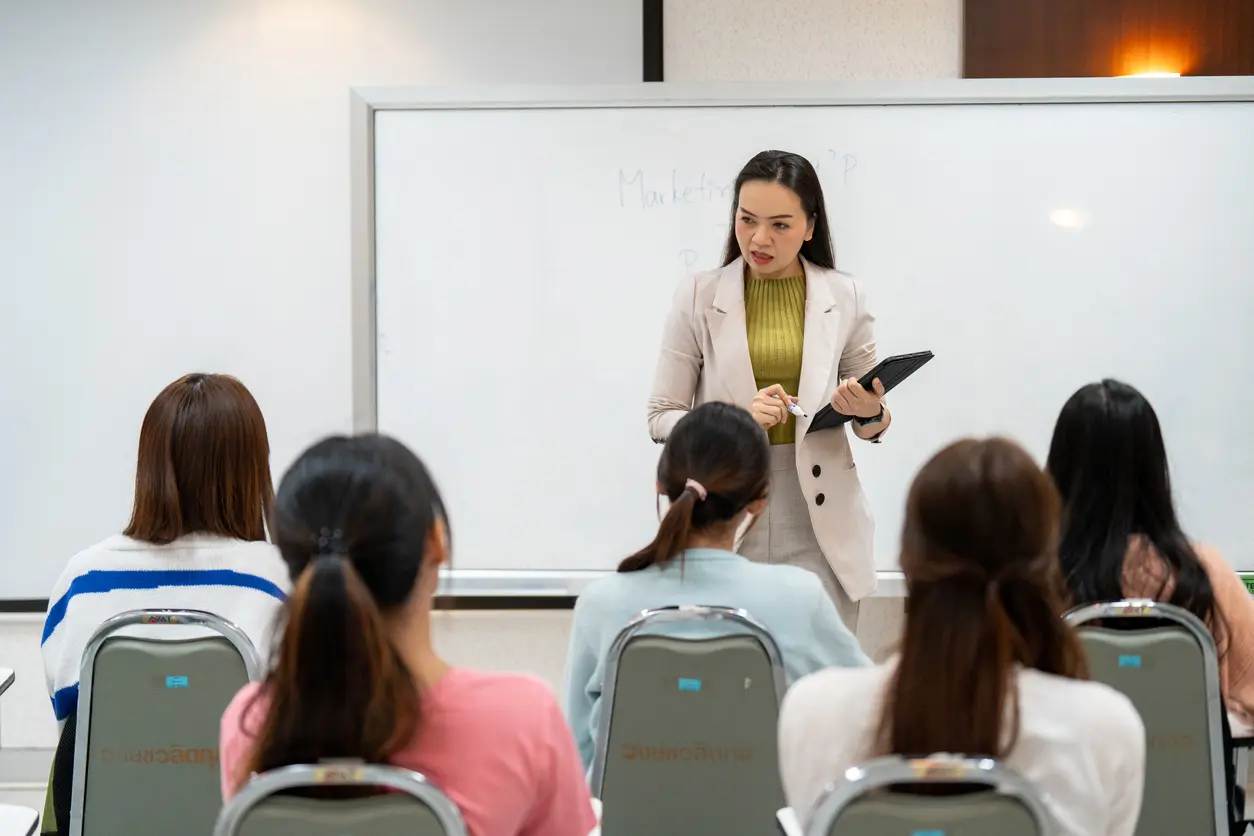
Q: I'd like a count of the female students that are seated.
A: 5